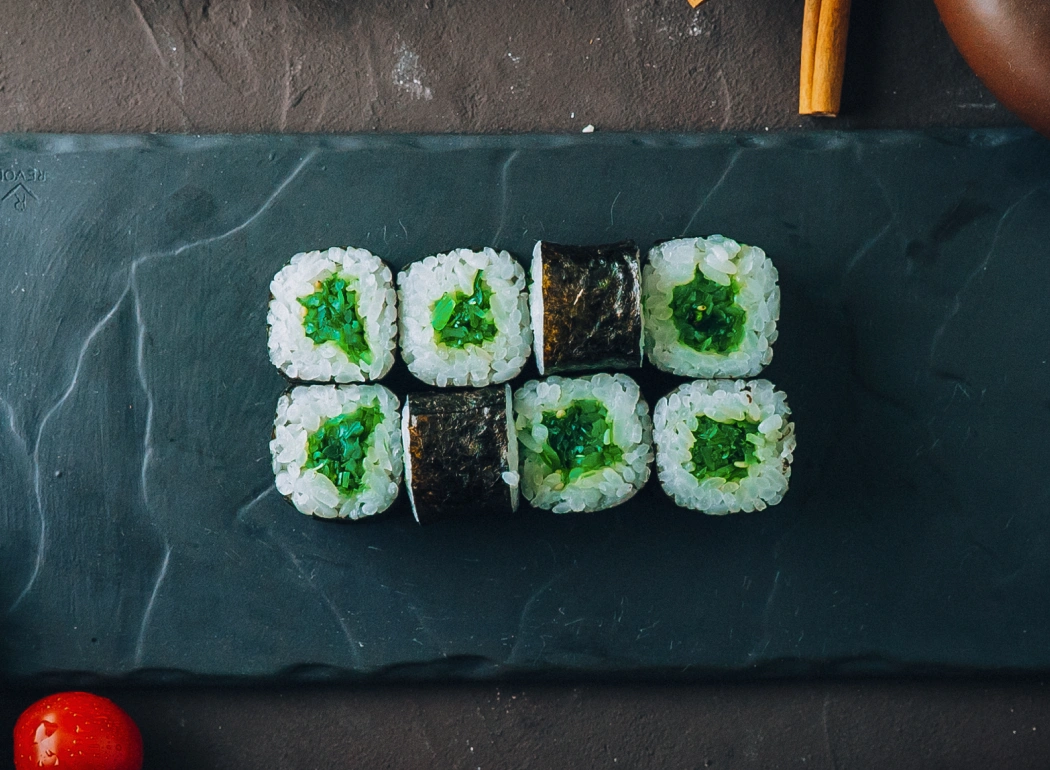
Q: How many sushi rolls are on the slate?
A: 8